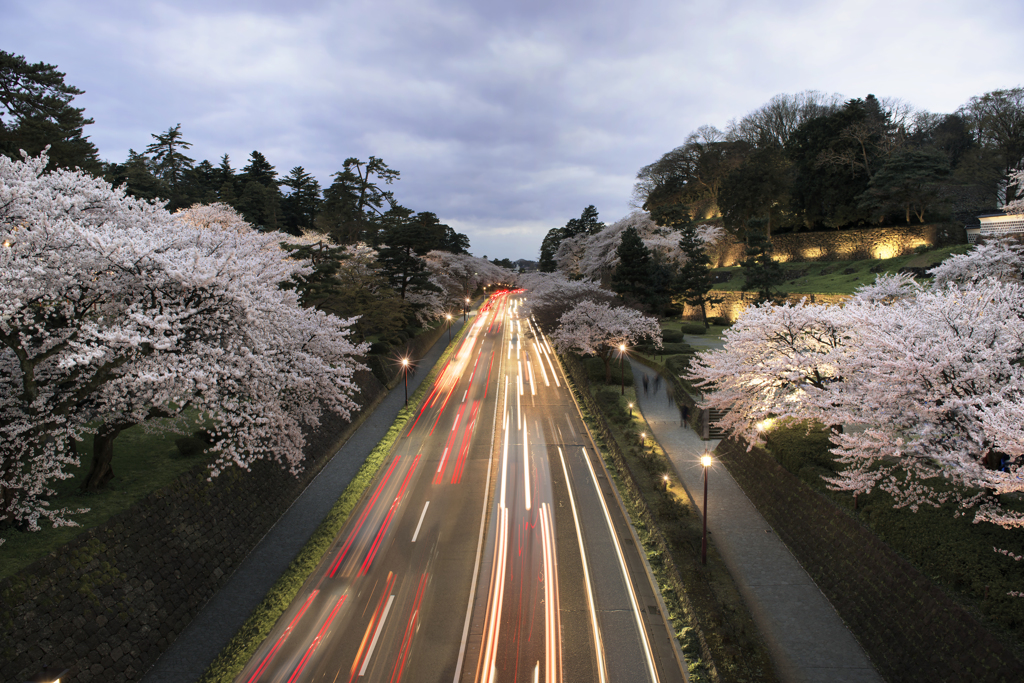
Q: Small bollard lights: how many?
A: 3